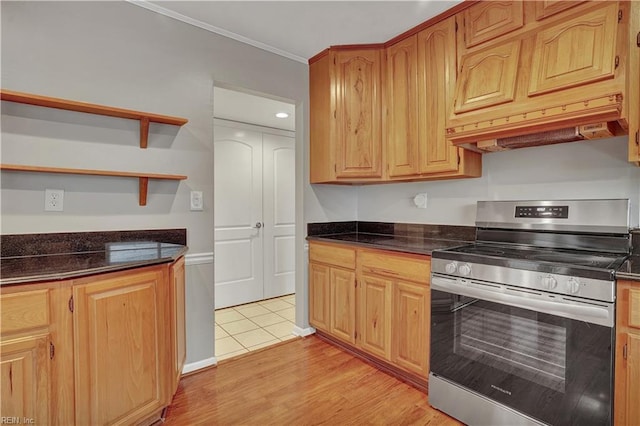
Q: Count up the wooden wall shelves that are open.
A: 2